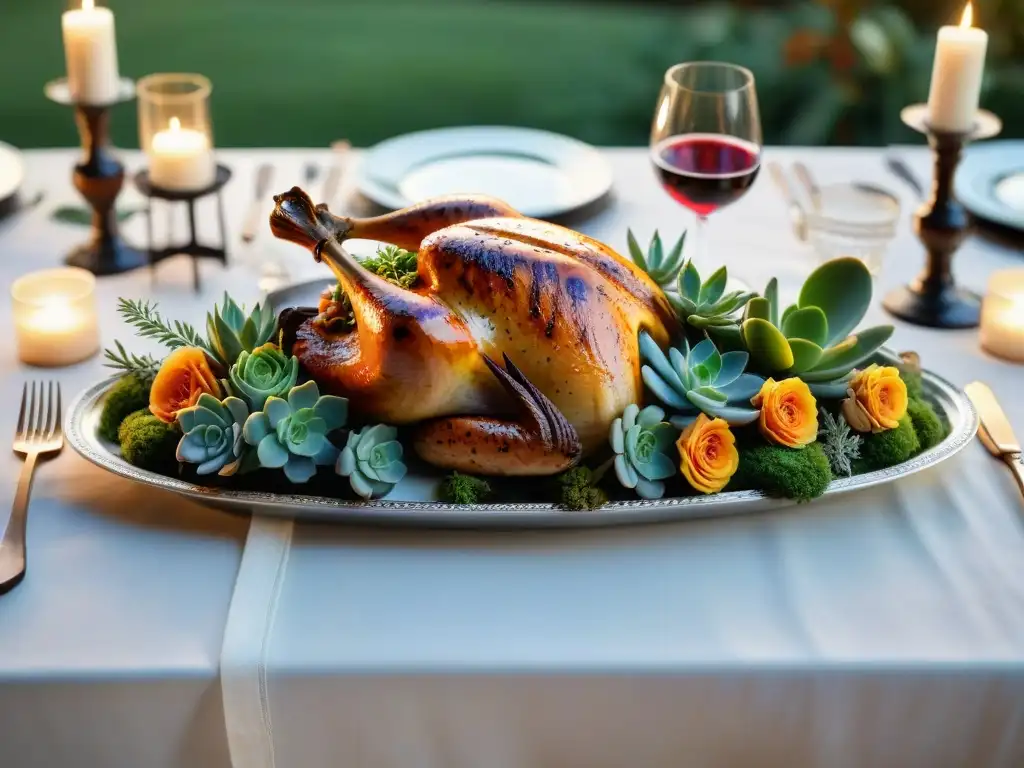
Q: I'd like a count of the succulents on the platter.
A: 10